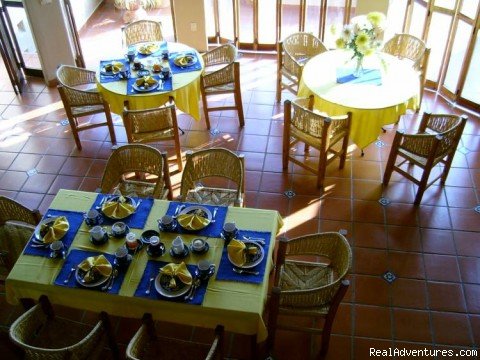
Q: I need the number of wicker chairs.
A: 14